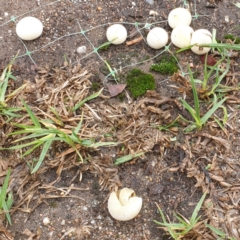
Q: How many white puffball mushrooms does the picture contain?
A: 7